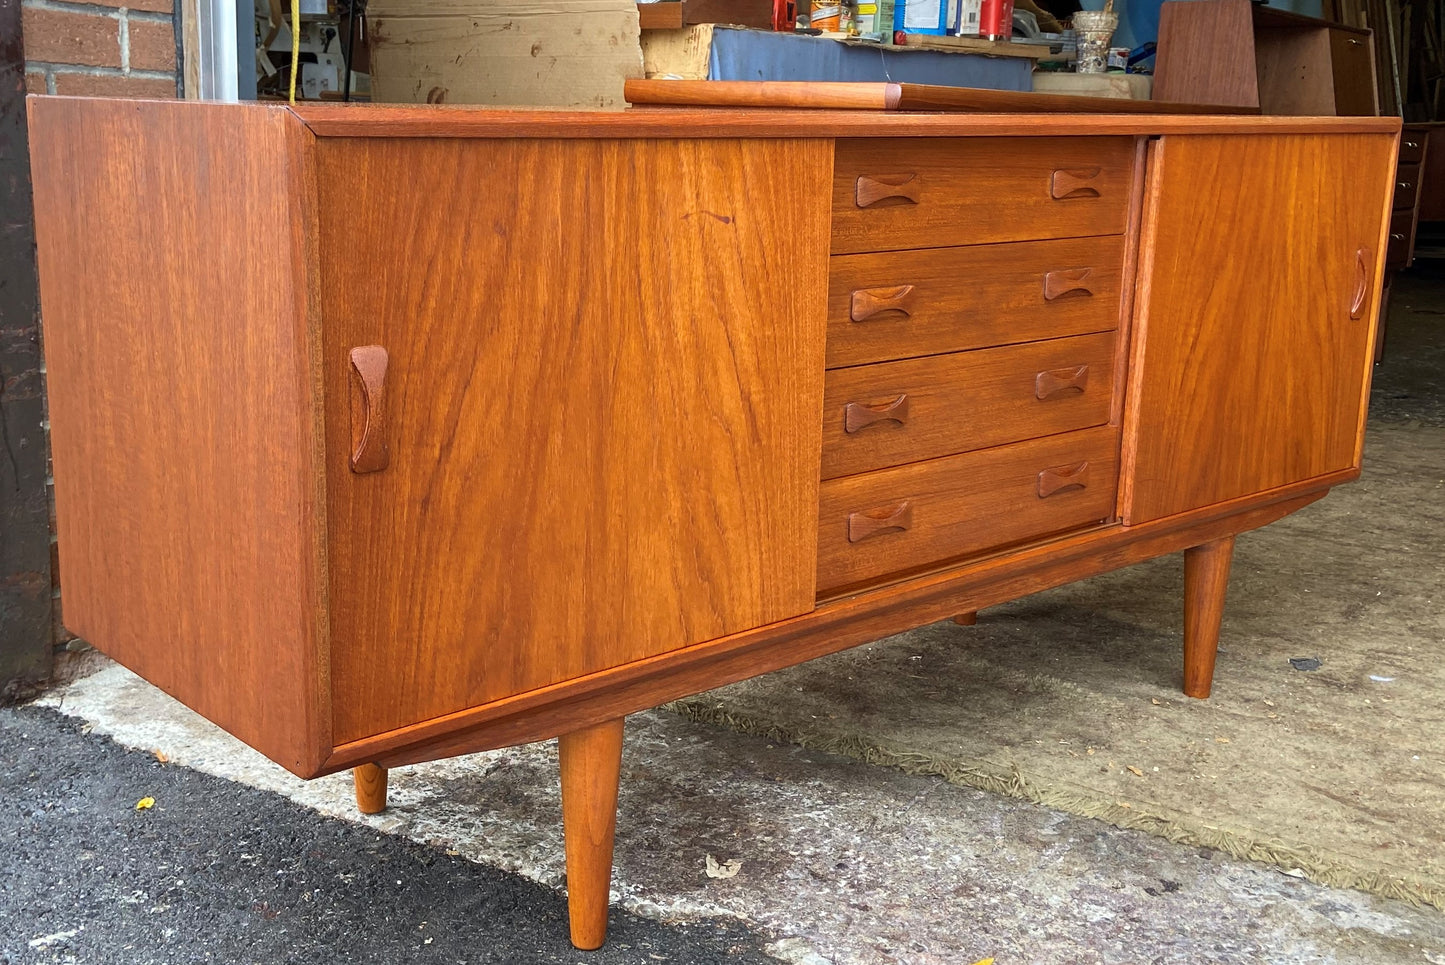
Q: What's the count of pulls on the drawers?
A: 8